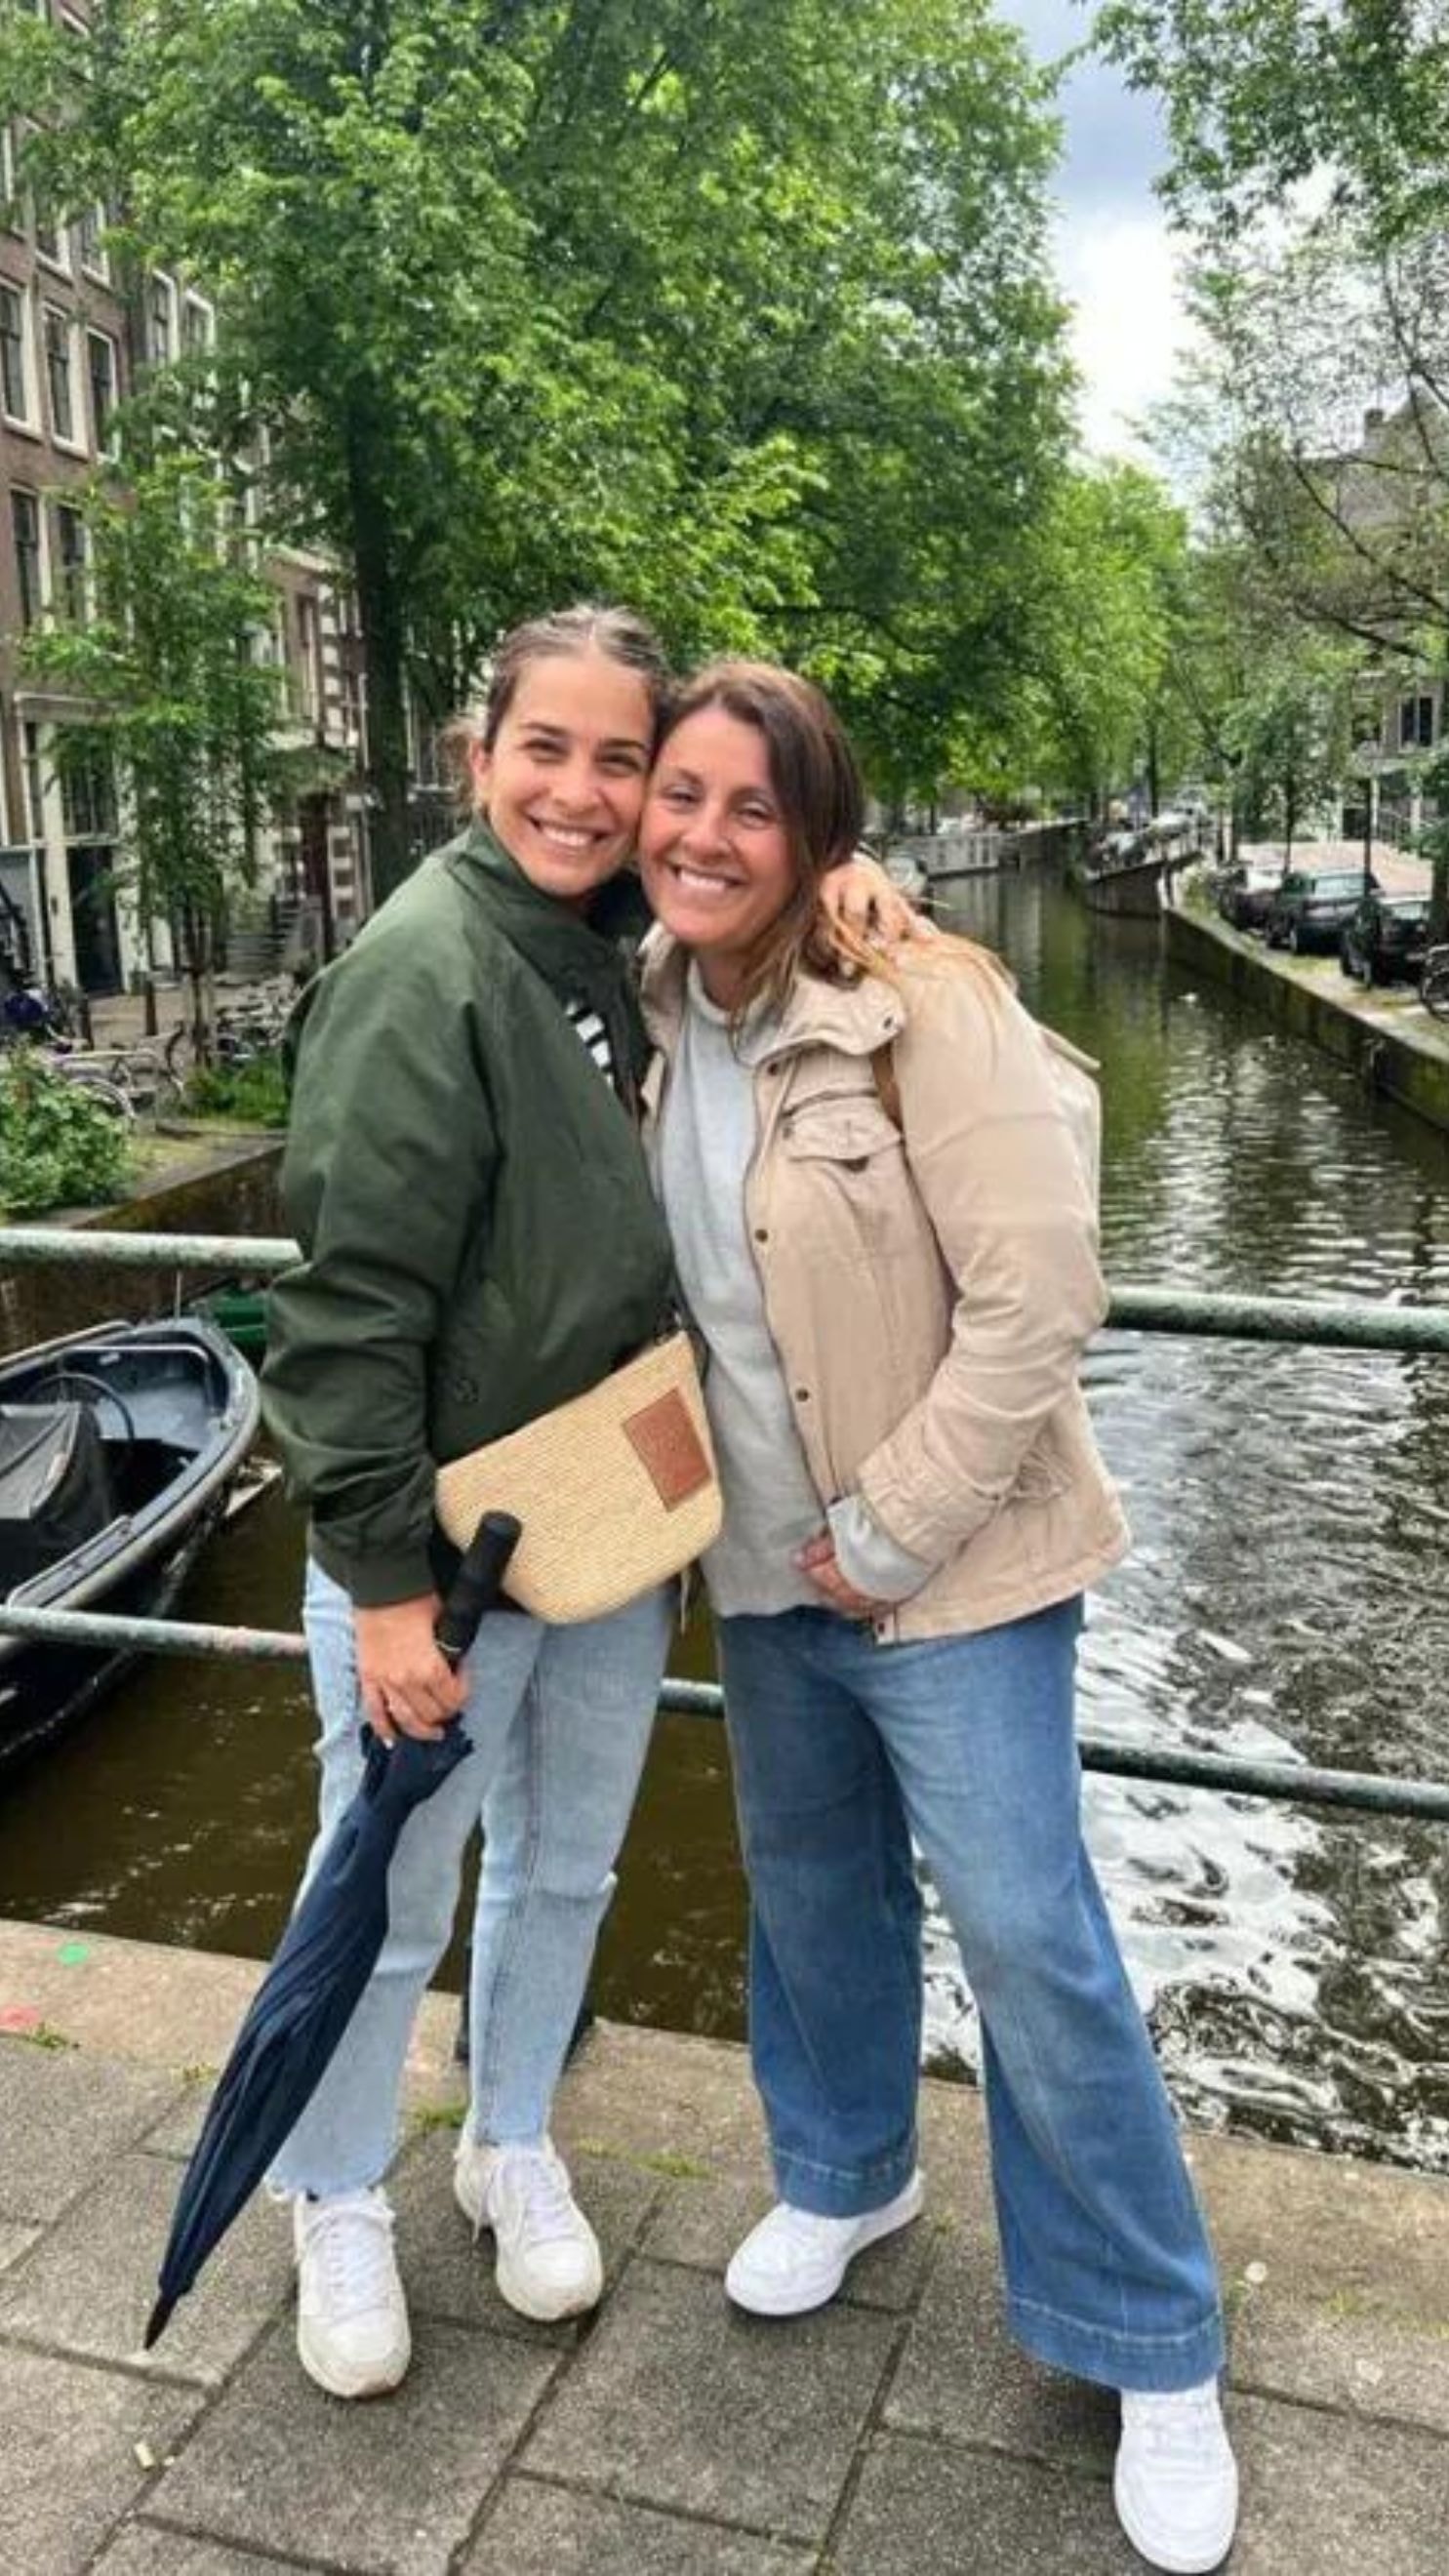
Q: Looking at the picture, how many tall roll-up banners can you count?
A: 0